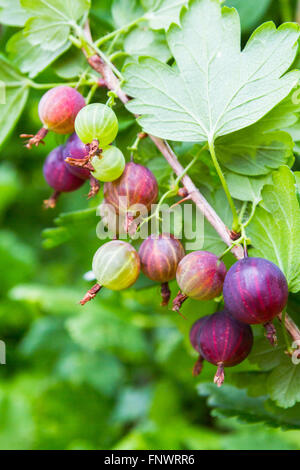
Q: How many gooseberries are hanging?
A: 12